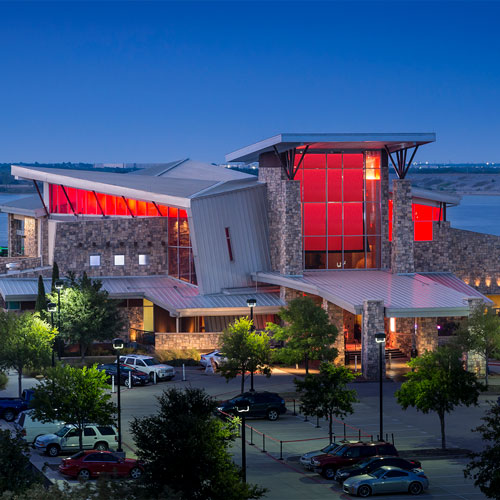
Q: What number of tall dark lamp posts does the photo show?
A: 6